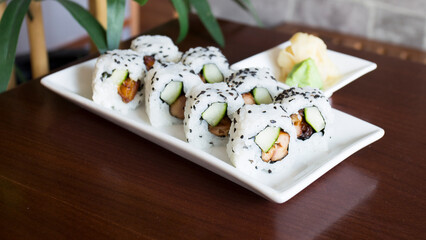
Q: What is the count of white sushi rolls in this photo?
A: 8